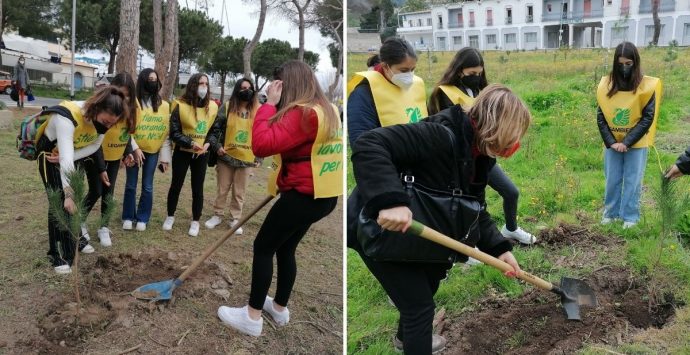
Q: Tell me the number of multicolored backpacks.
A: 1